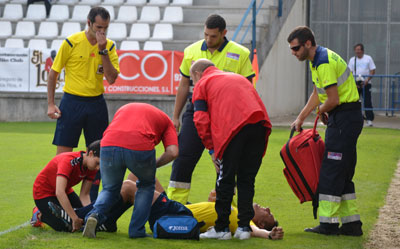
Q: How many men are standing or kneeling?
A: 7